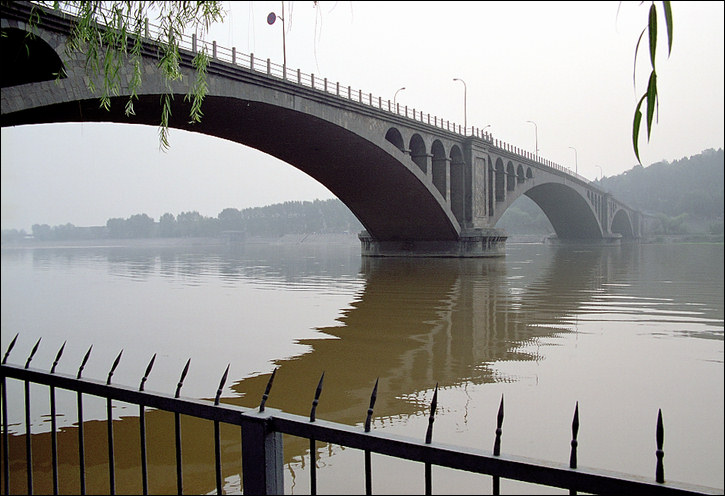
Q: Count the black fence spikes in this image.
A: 15